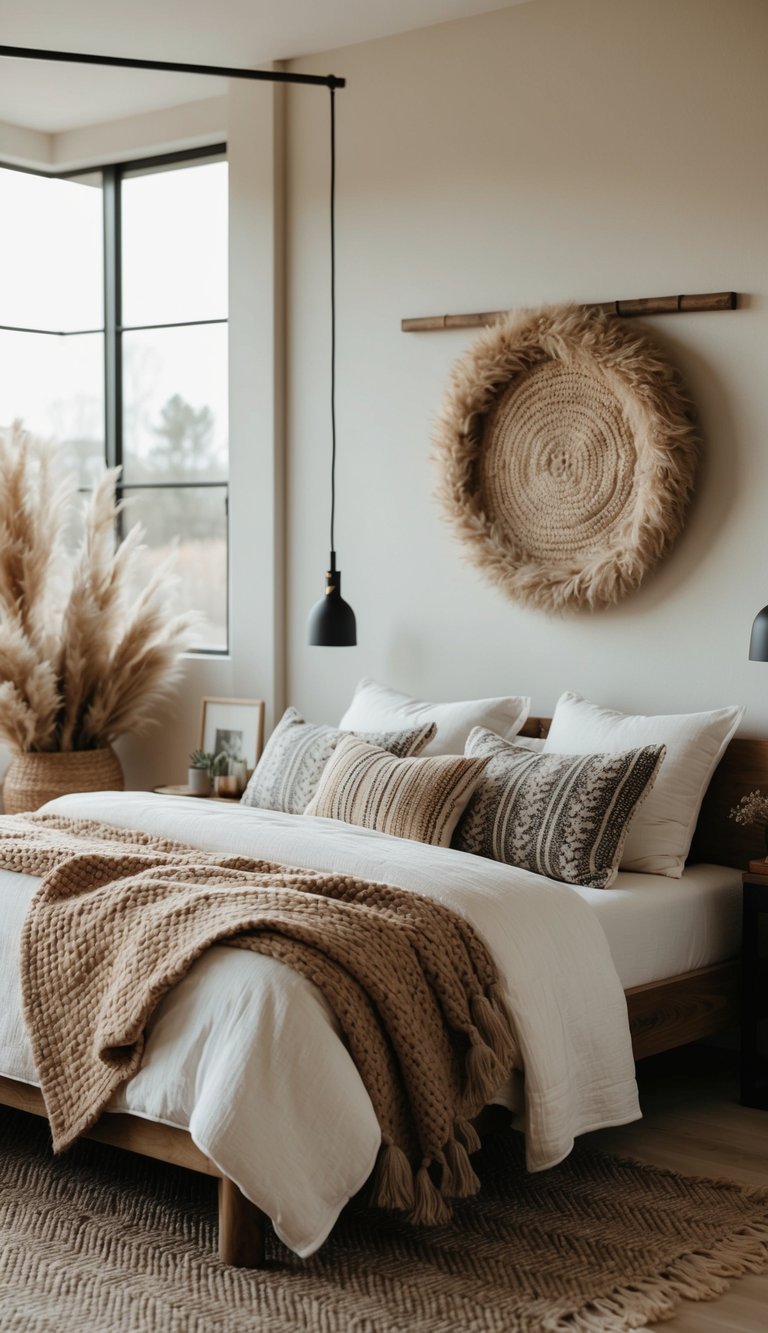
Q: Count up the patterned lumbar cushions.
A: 3